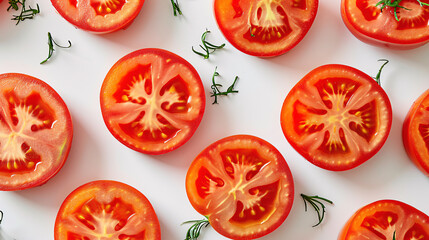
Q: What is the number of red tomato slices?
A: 10